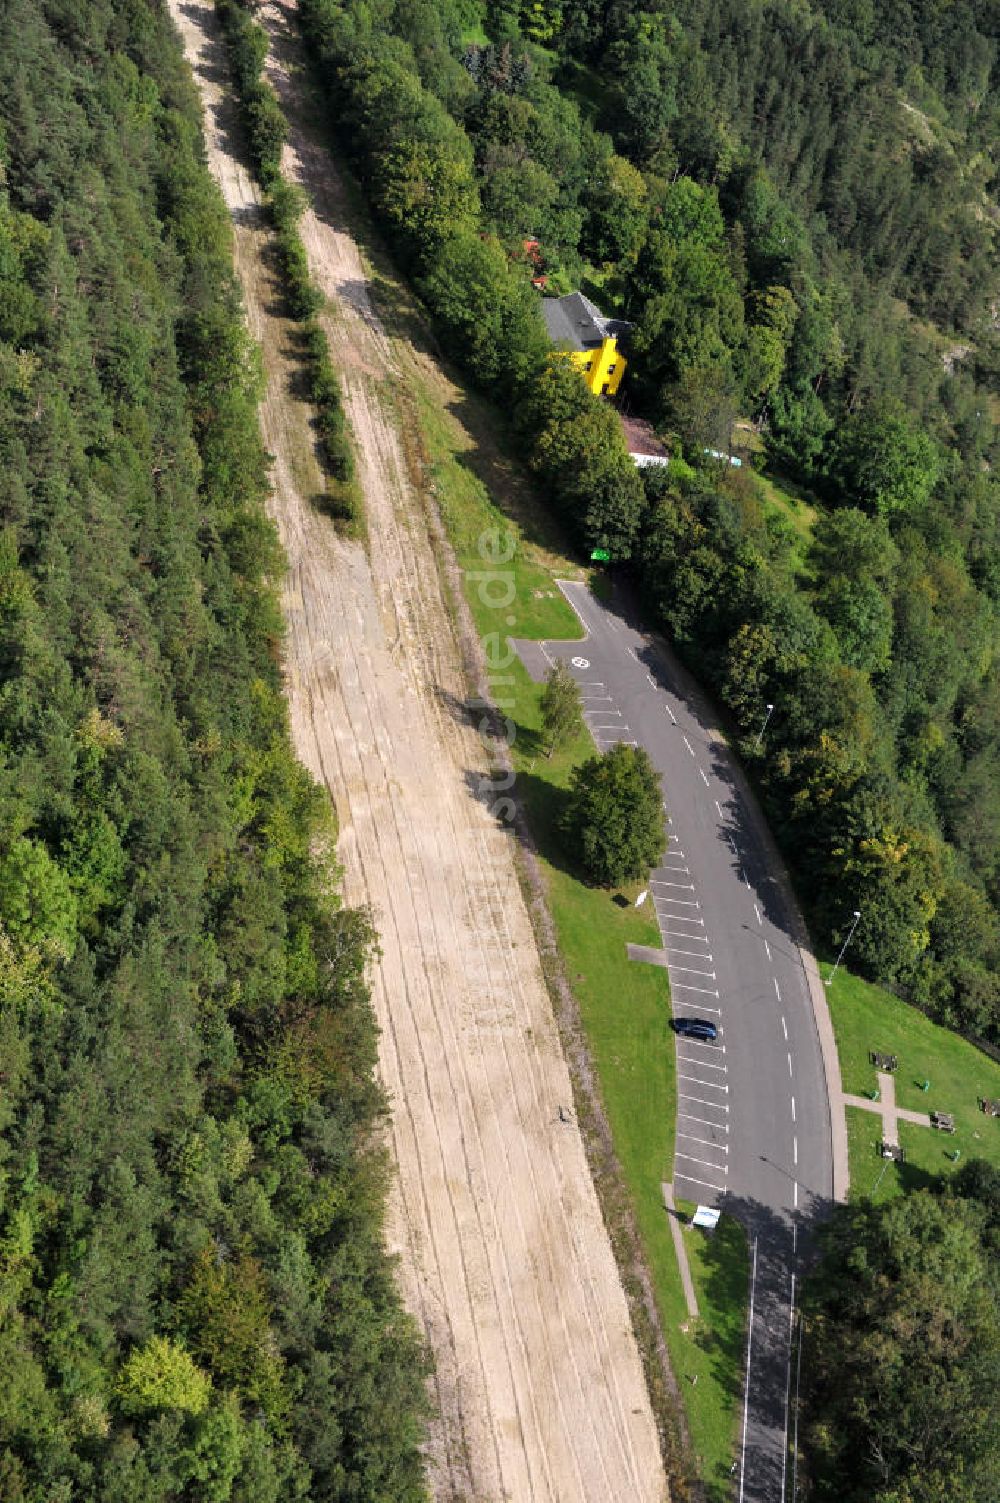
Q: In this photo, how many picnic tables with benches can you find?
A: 4